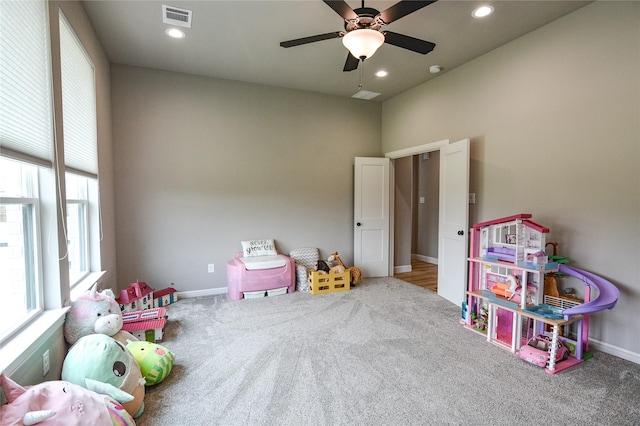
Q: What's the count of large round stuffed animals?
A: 4